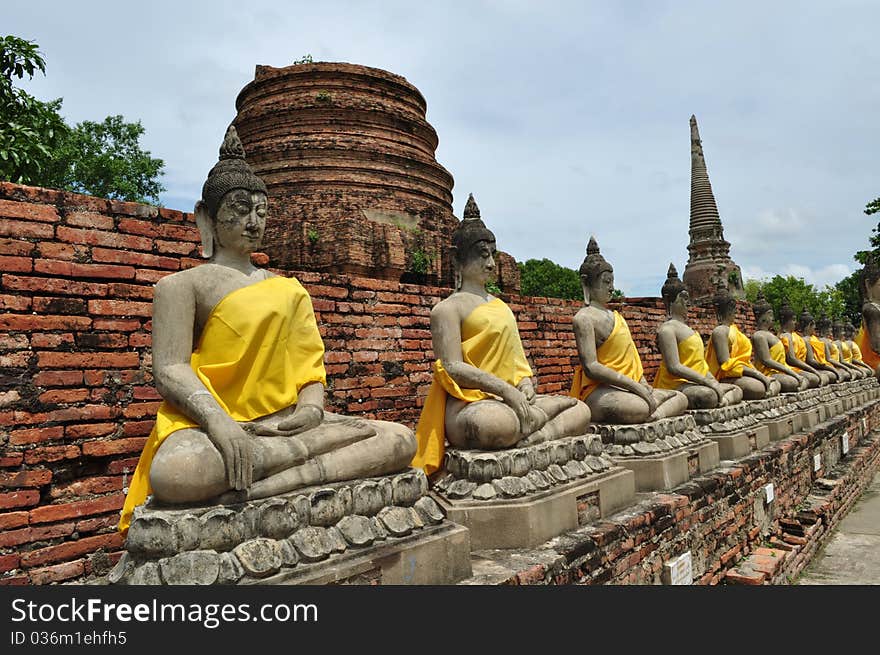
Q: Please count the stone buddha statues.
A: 12